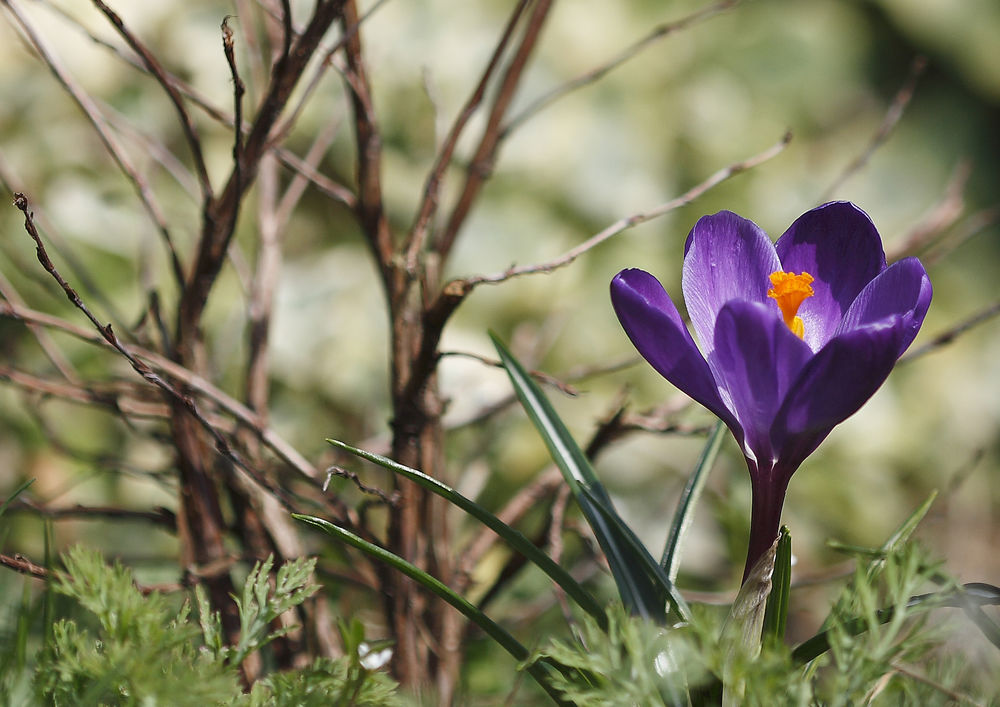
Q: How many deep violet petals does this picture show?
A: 6